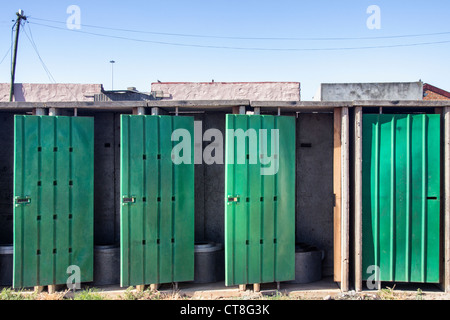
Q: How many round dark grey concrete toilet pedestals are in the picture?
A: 4